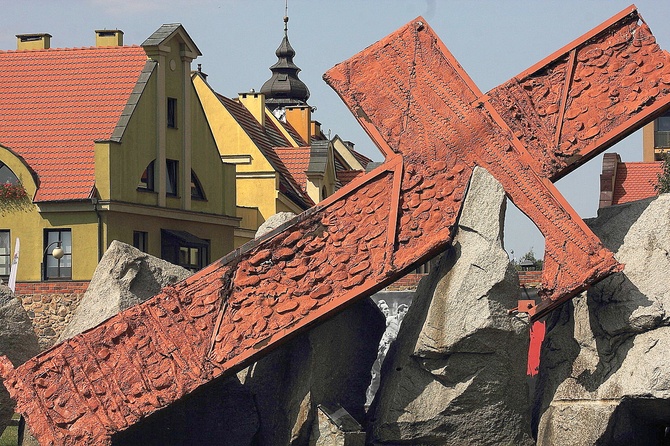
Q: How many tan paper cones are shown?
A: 0